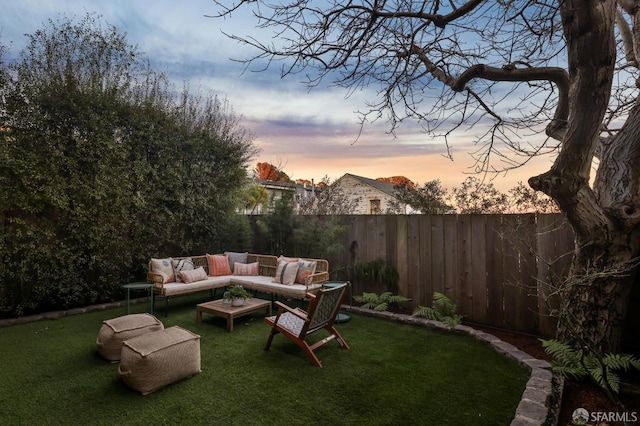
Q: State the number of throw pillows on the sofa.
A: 9